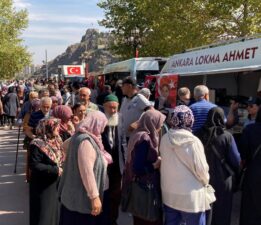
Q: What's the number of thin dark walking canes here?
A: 1